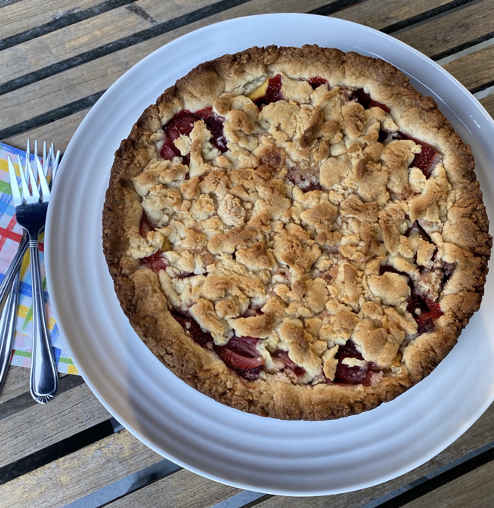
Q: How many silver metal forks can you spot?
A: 3